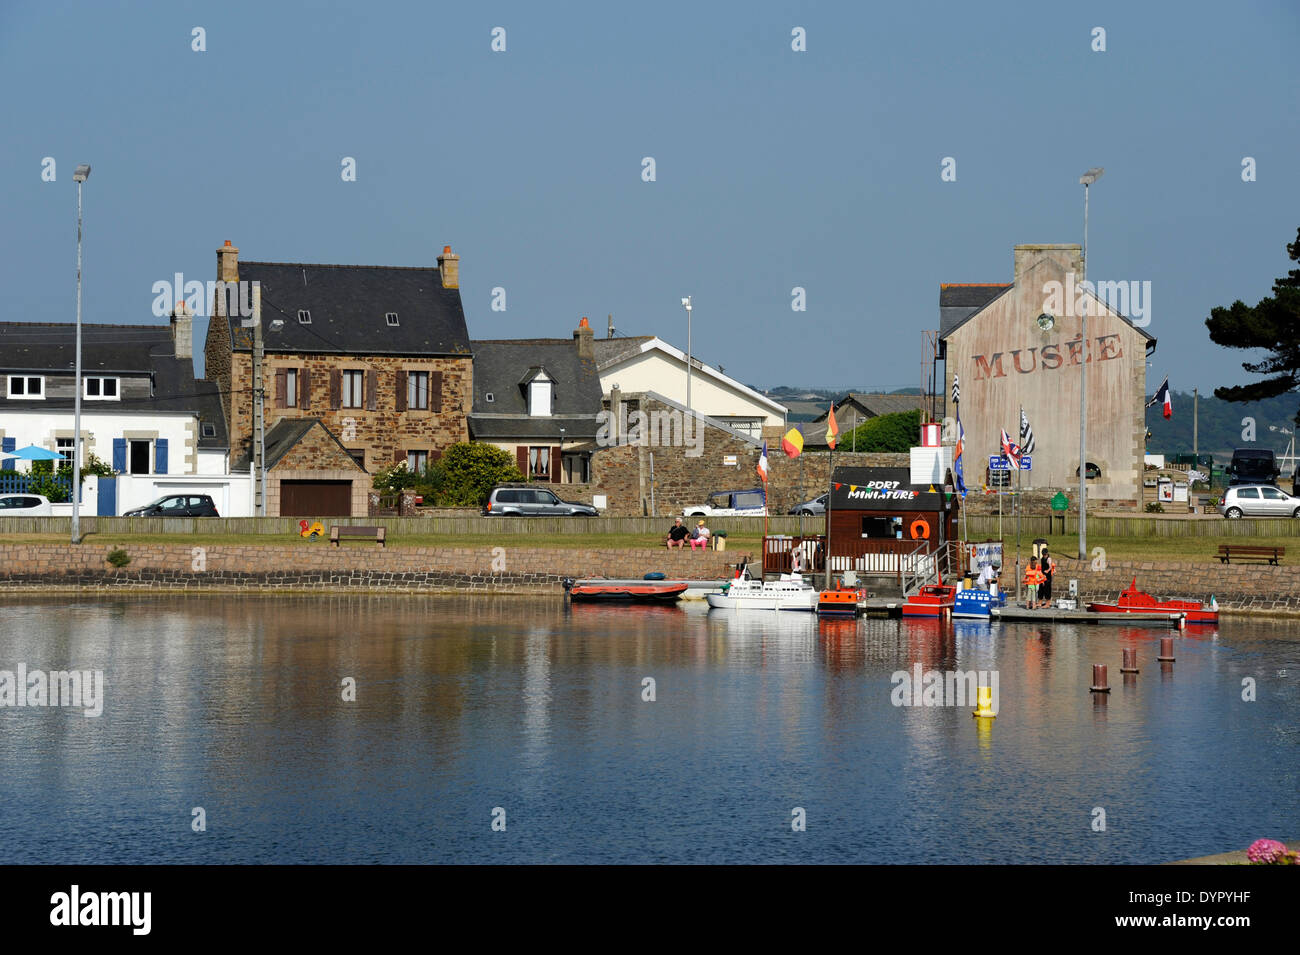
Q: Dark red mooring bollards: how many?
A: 3